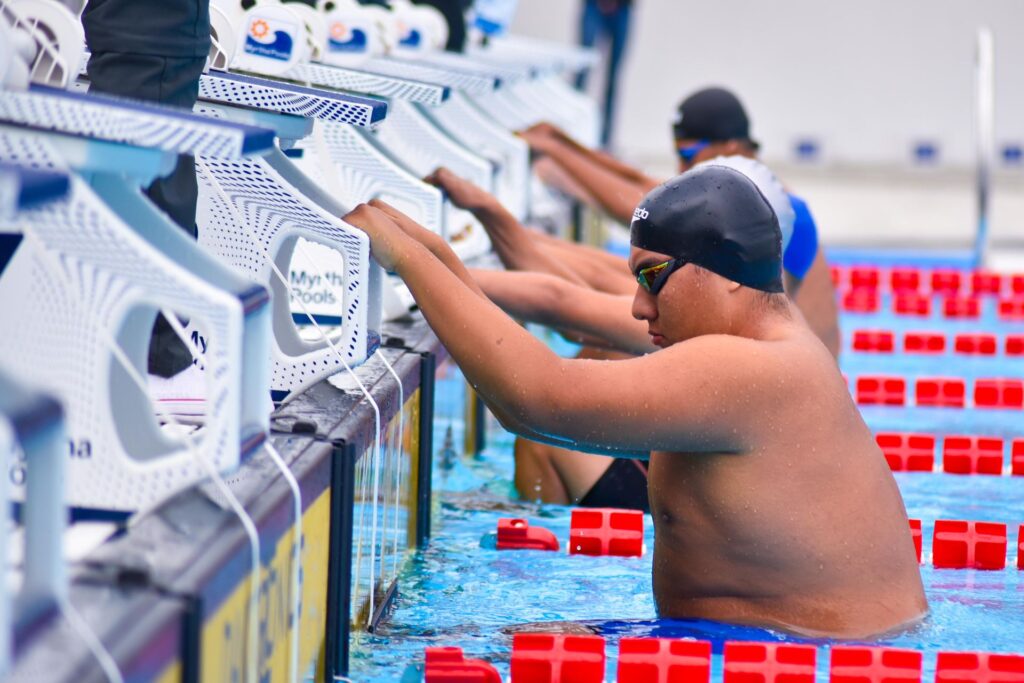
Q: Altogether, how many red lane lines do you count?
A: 7